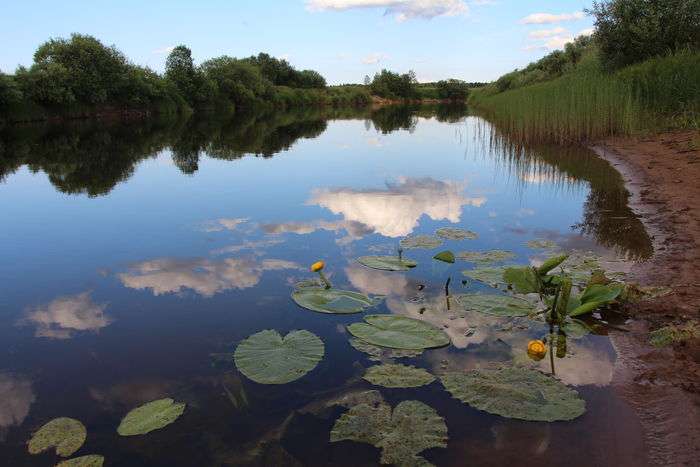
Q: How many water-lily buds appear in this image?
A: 2